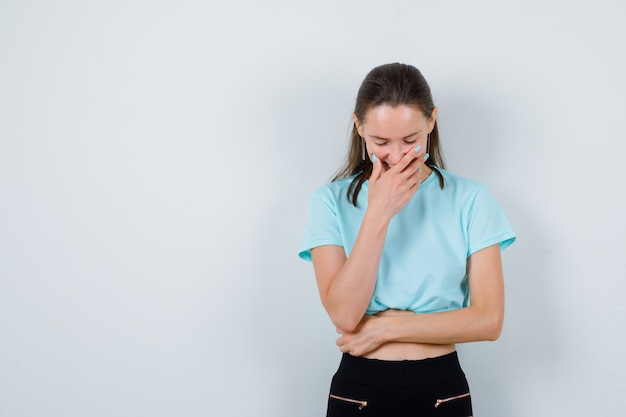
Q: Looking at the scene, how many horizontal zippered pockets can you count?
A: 2